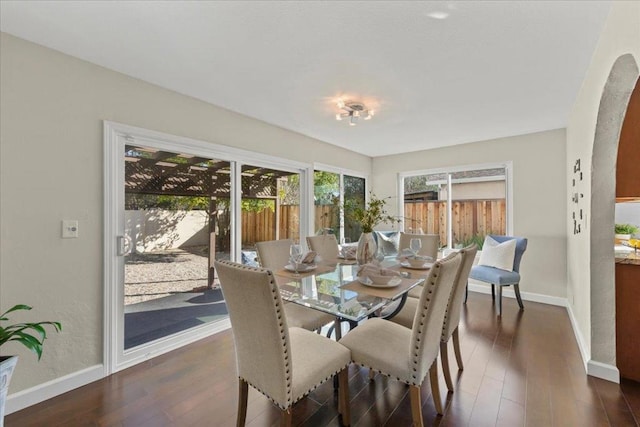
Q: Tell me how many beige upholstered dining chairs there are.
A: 6